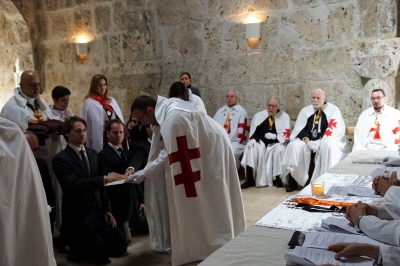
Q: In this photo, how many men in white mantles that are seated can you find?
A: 4